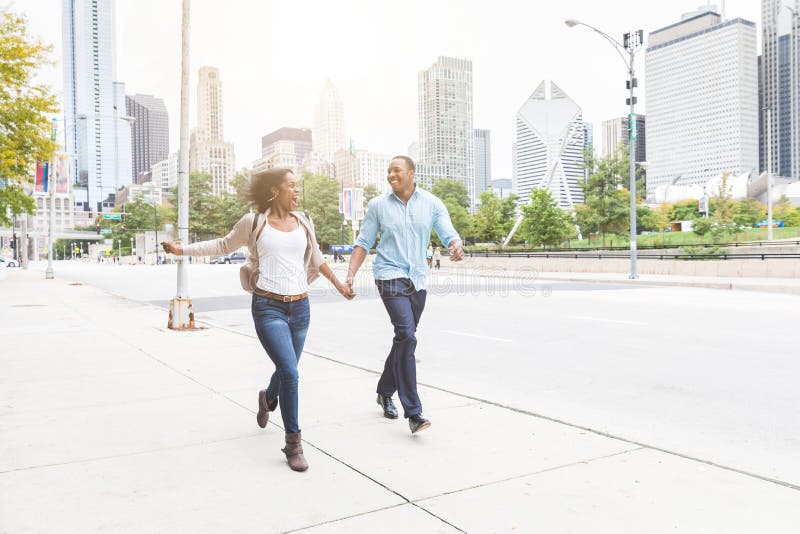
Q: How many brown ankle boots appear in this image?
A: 2